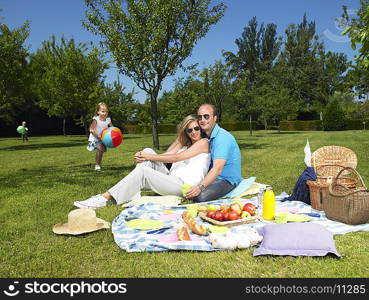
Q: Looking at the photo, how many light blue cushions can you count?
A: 1